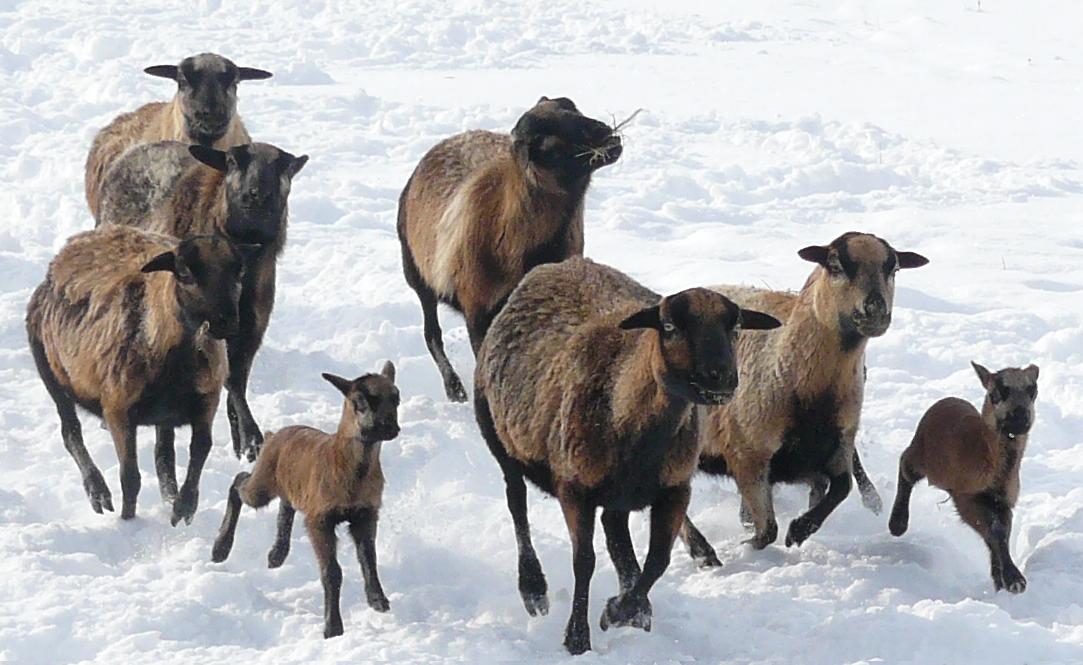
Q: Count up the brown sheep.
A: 8